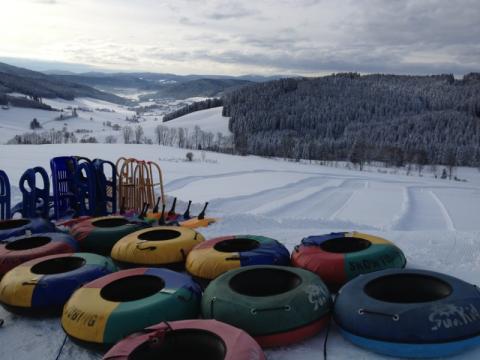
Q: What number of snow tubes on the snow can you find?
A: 11